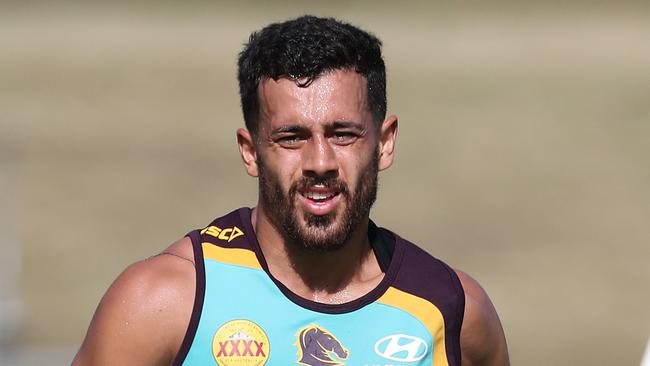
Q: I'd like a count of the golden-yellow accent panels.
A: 2